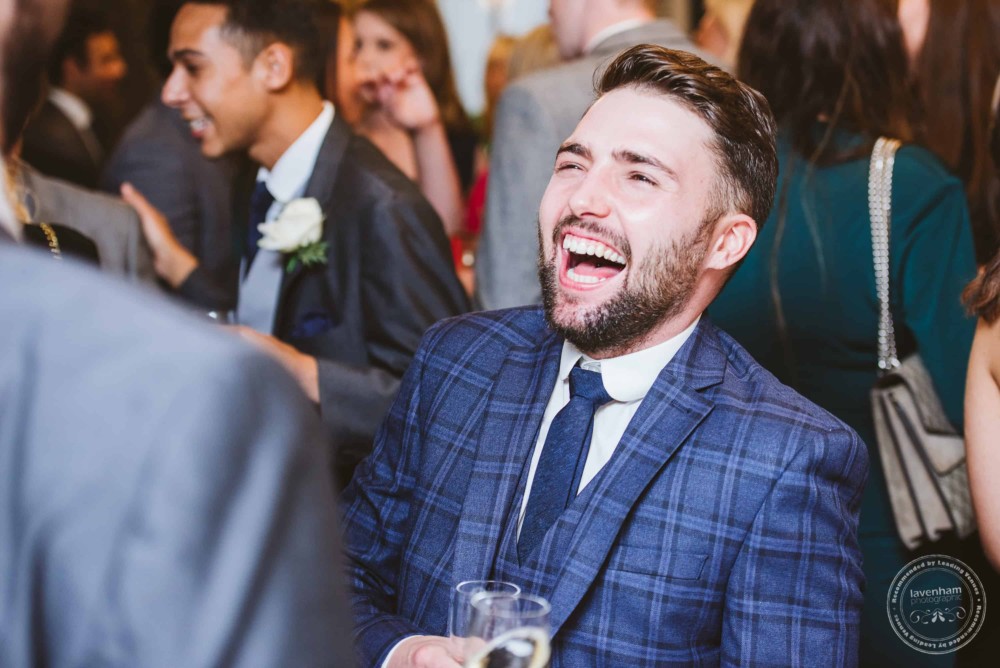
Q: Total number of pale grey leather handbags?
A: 1